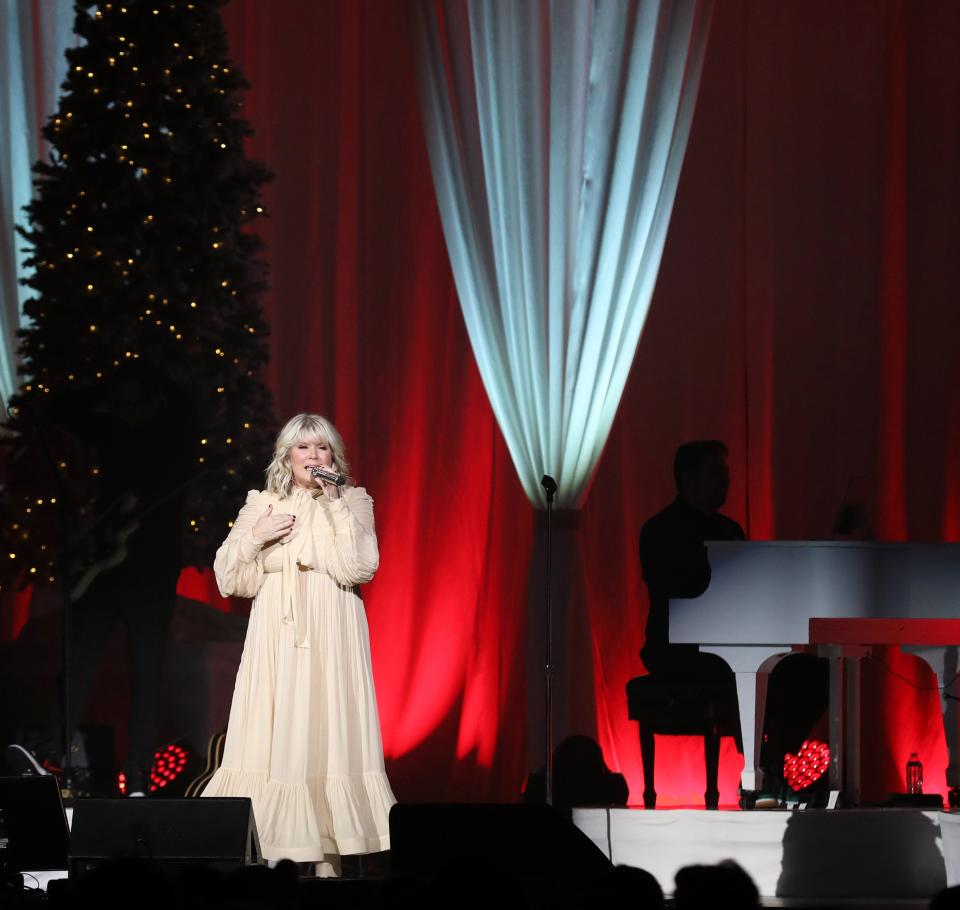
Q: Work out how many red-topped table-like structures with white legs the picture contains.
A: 1